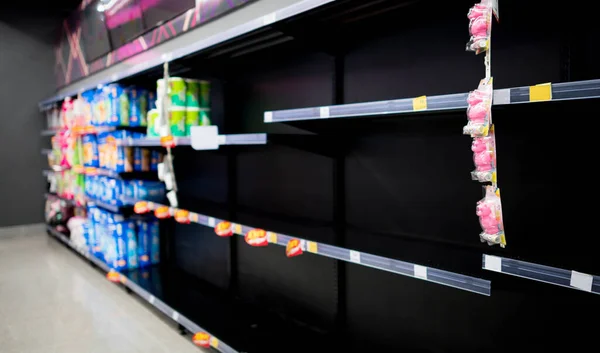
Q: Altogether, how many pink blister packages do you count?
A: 4